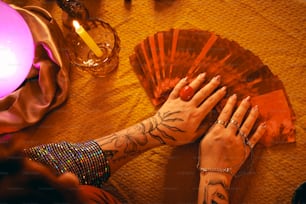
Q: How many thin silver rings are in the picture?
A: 4